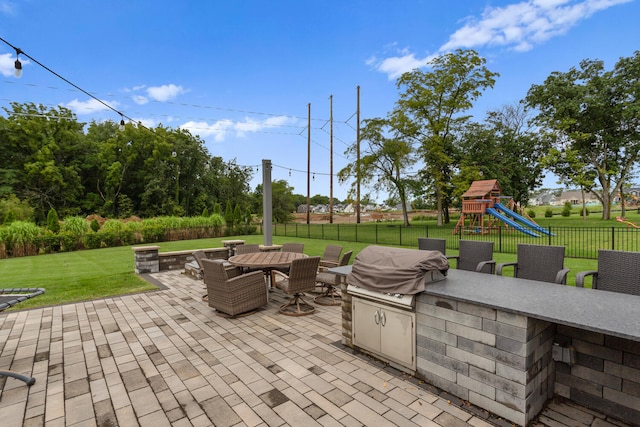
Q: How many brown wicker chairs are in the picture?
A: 7